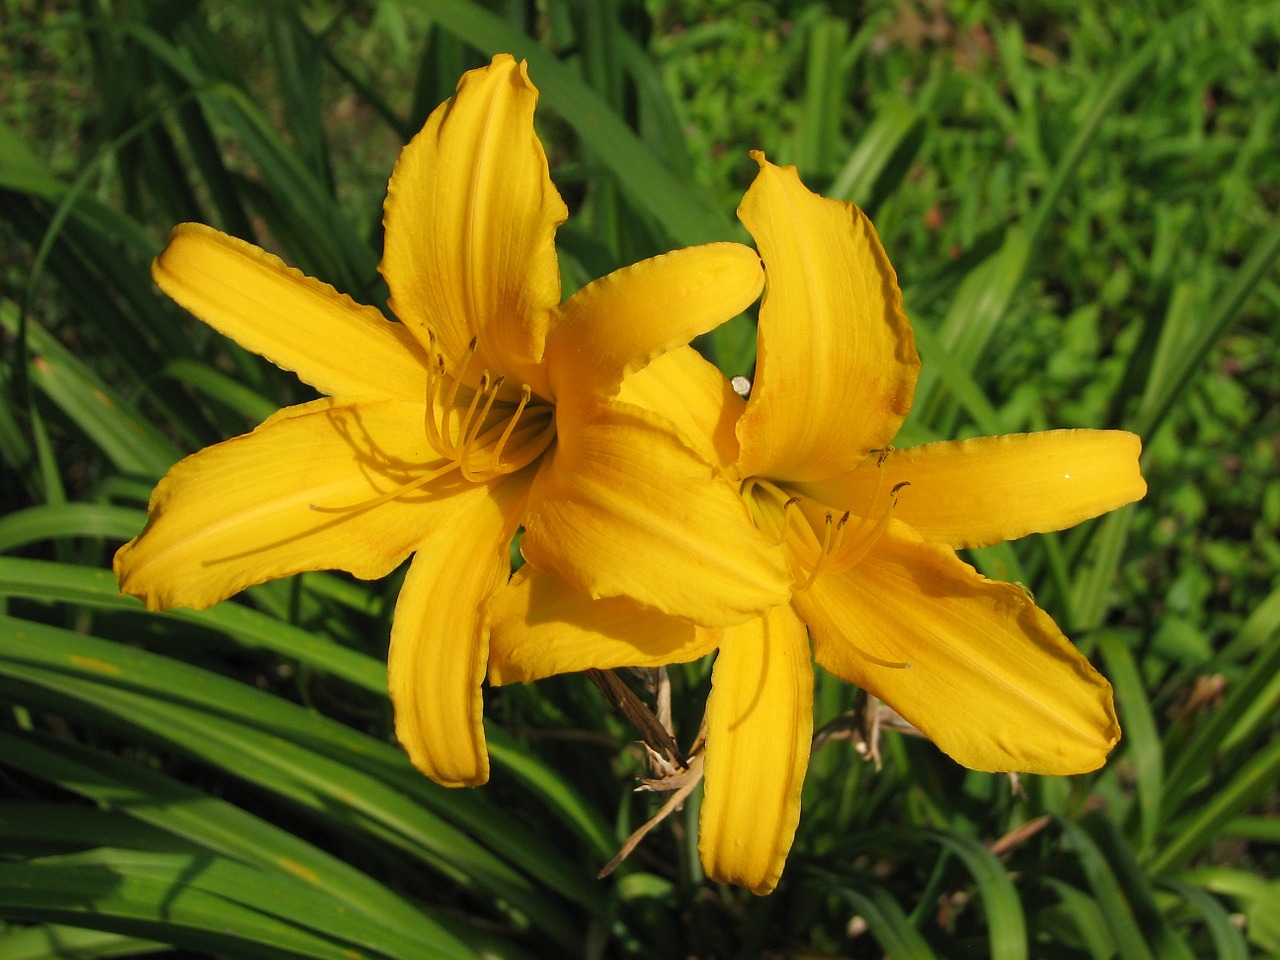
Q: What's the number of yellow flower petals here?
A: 12